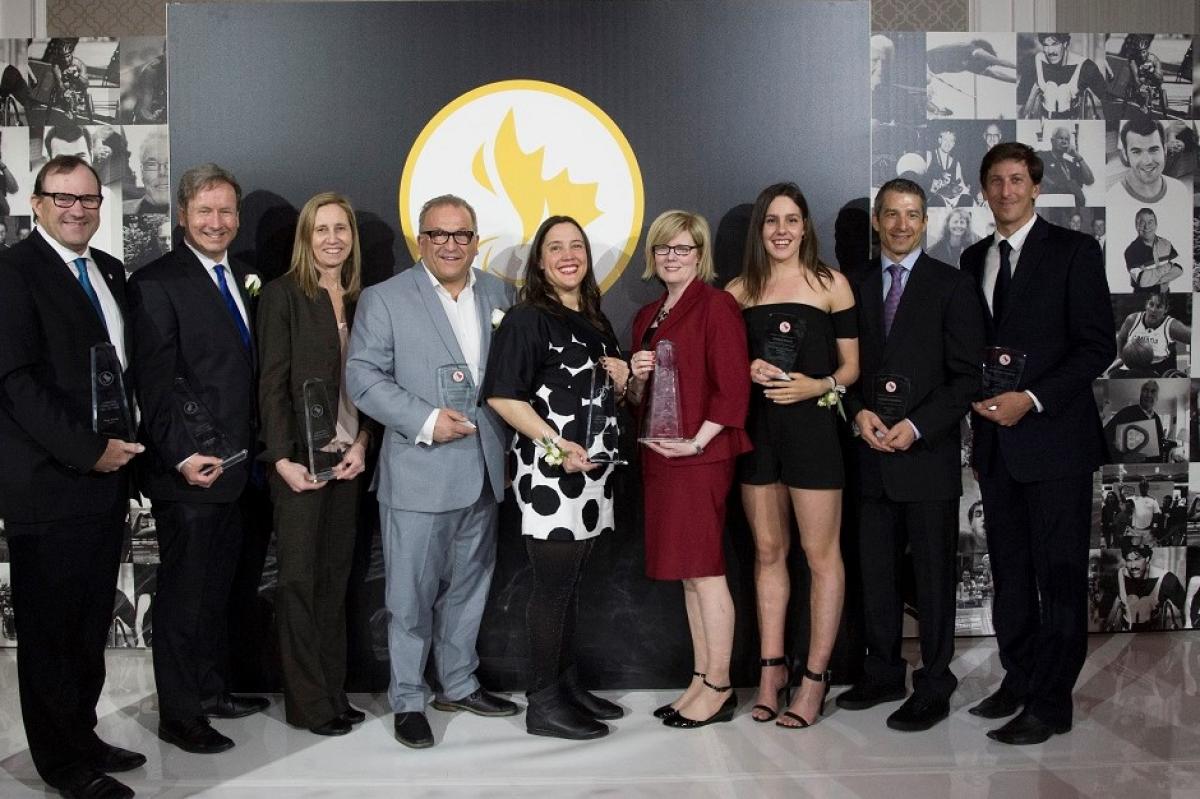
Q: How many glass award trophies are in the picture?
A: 9